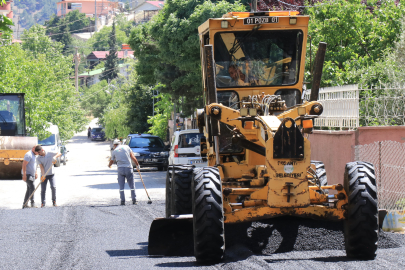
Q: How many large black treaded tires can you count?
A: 4